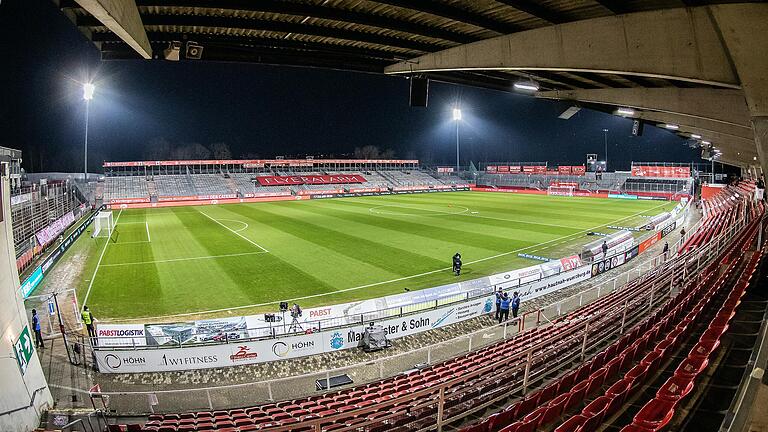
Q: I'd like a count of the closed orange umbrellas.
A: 0